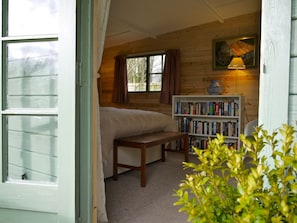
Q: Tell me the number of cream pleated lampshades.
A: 1